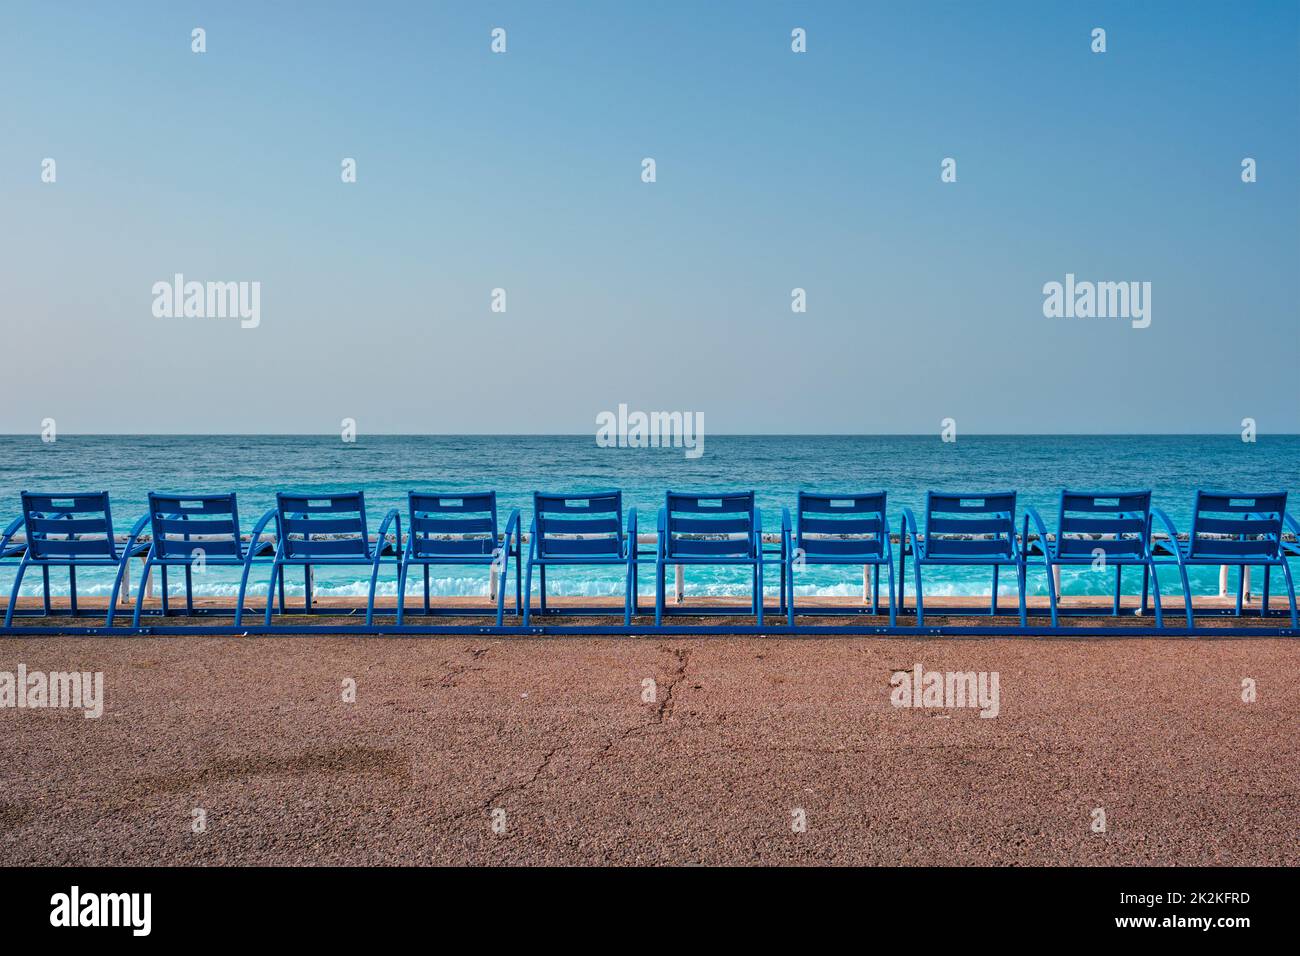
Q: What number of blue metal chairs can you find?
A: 10